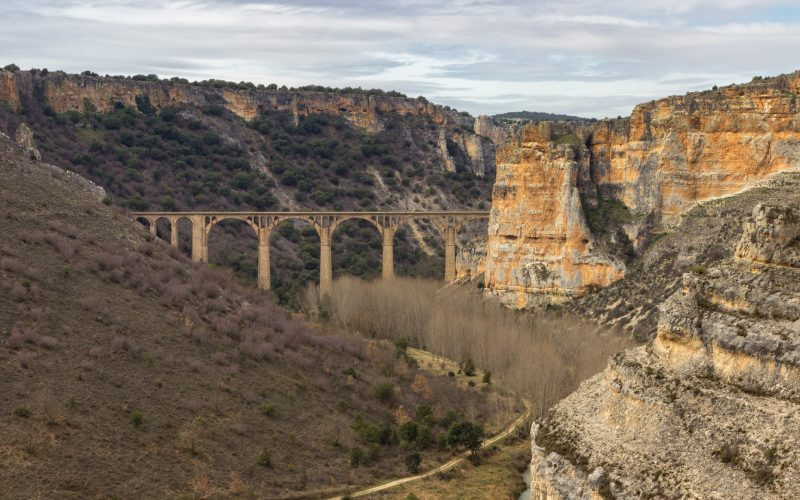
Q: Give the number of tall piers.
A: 5